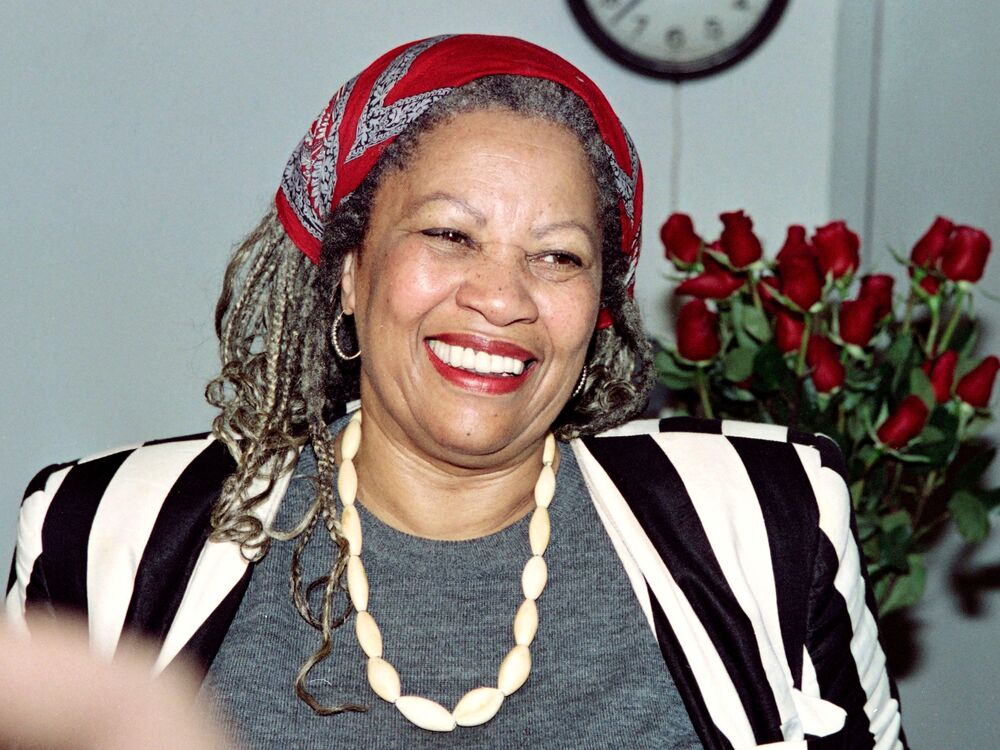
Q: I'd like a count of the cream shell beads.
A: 15